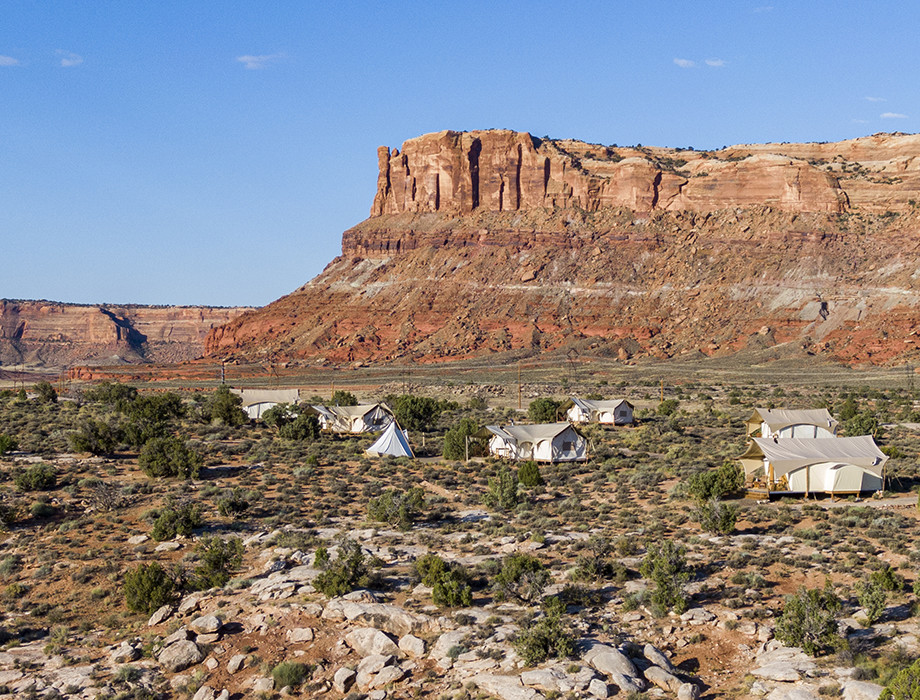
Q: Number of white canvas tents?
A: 7